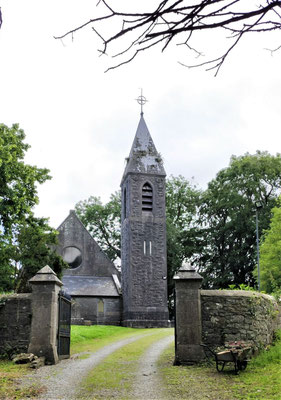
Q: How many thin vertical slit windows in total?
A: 2